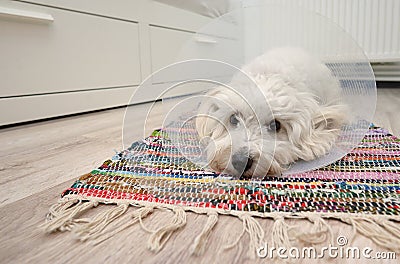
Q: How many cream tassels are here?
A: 11